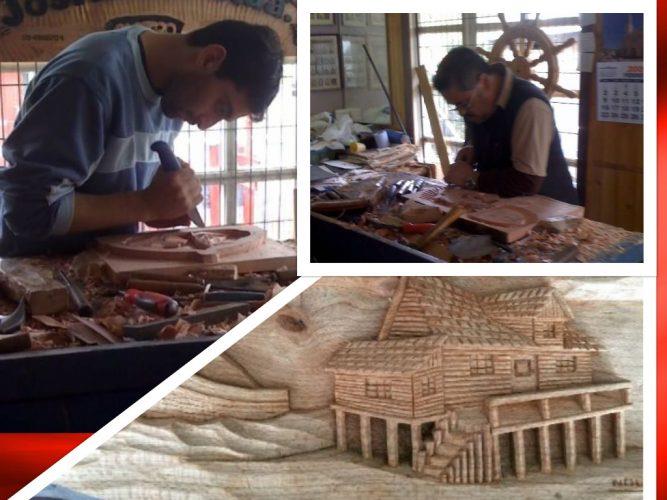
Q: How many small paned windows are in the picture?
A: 5